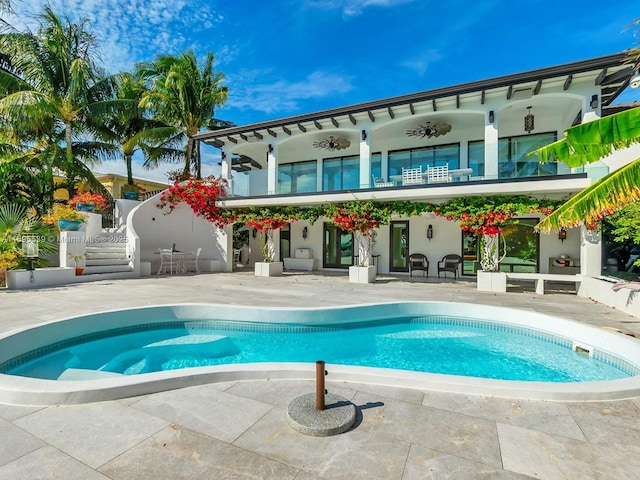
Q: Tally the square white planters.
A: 3